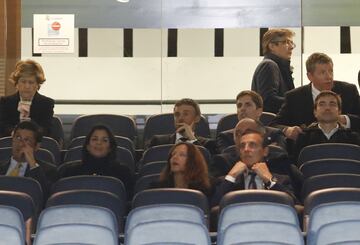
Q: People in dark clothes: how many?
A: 11